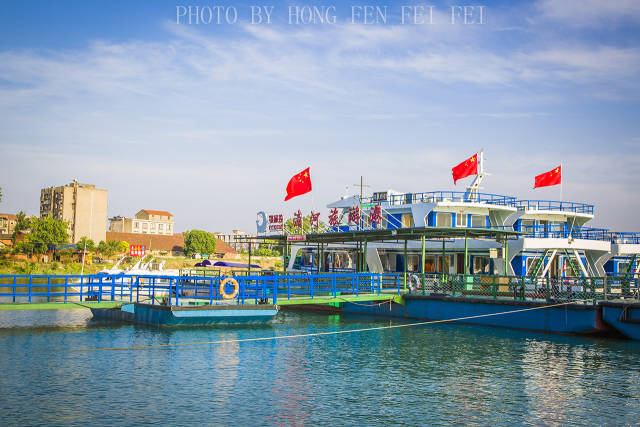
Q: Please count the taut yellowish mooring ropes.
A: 1